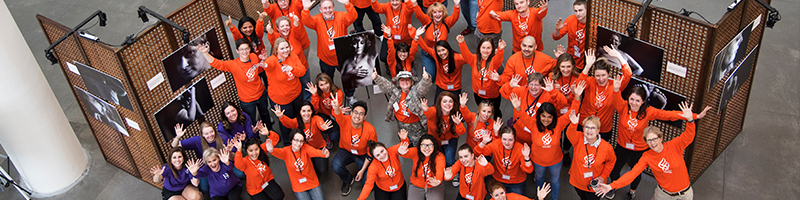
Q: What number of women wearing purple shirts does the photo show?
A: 4